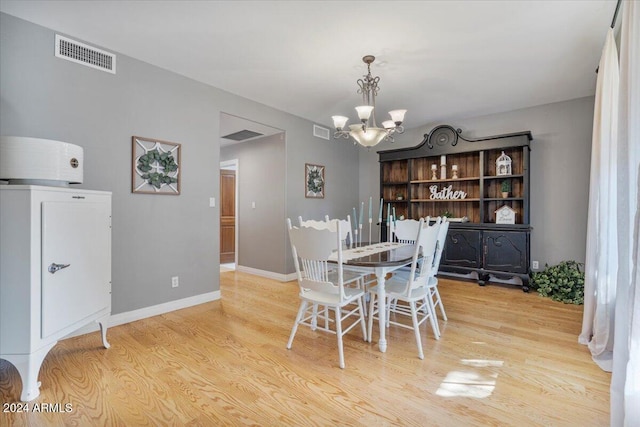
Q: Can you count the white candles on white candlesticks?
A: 3